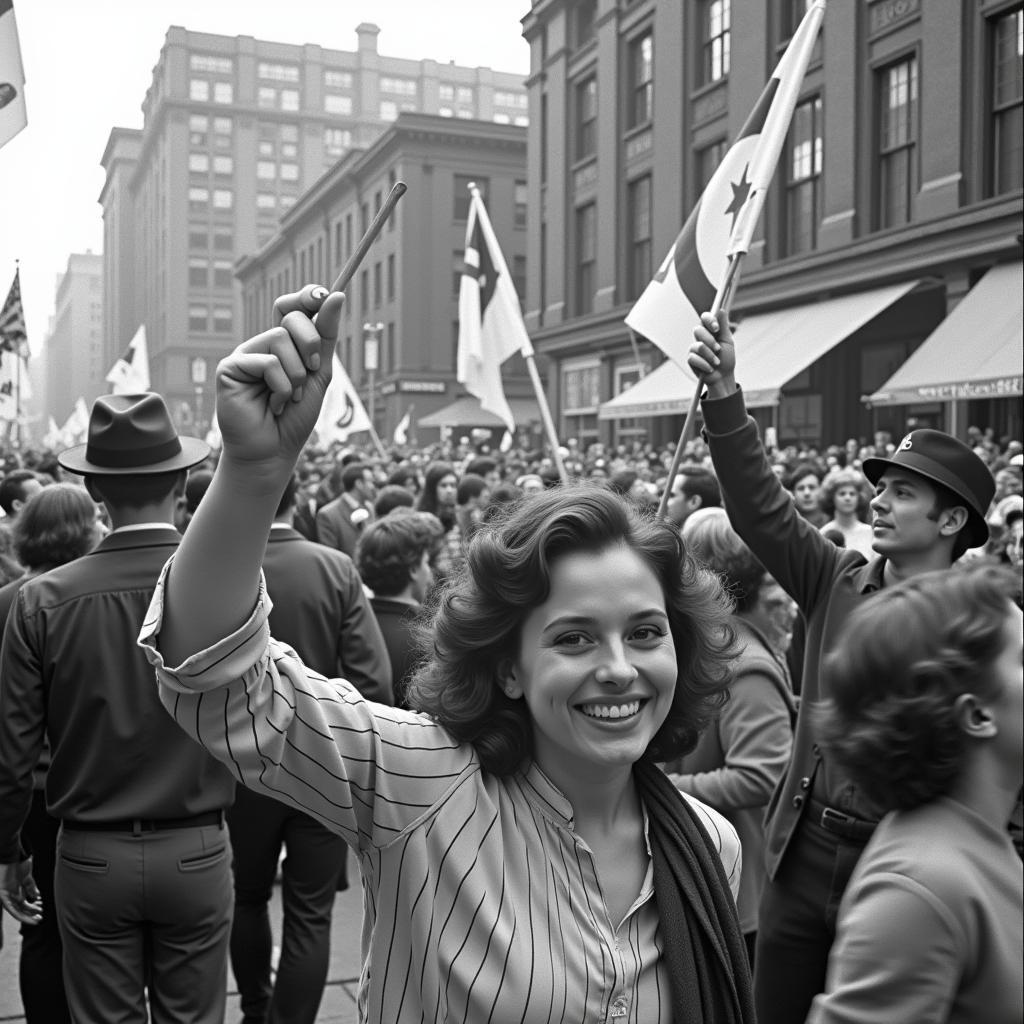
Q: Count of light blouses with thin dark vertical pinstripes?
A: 1